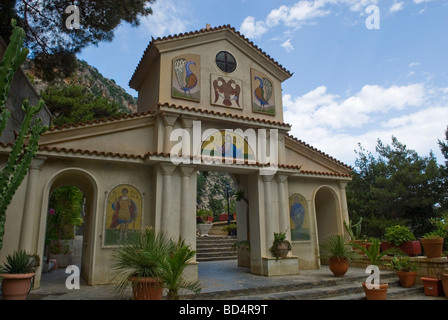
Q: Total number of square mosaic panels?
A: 1